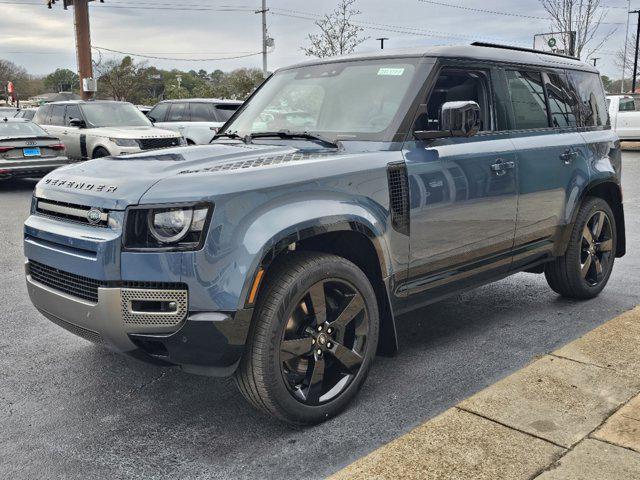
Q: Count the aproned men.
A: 0